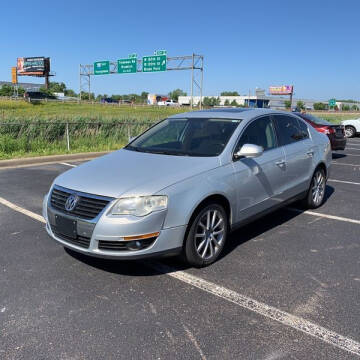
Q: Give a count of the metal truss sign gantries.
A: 1